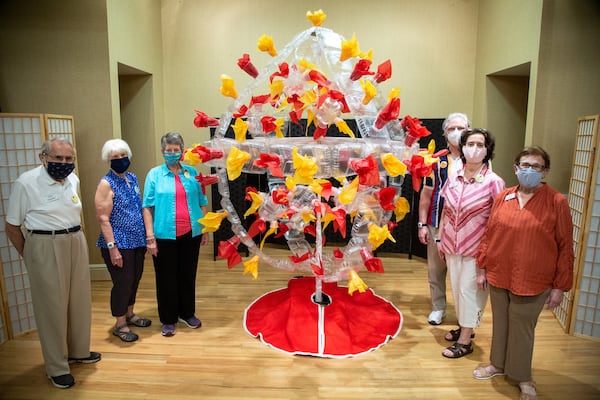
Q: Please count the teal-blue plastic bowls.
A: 0